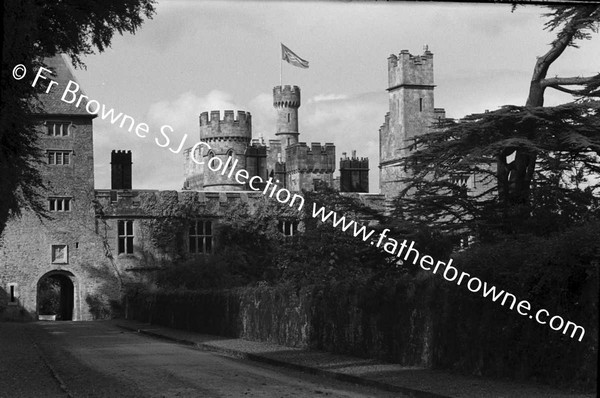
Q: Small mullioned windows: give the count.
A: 3